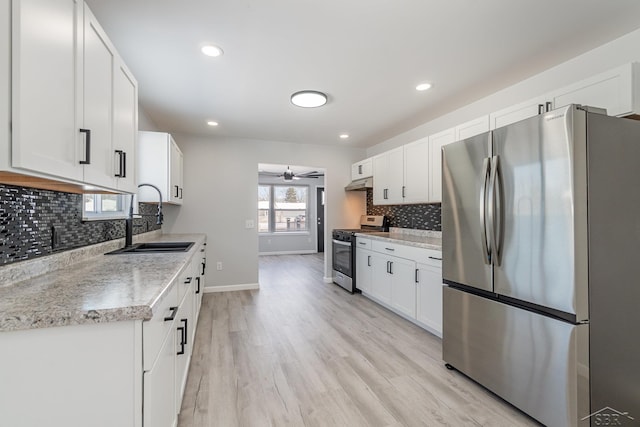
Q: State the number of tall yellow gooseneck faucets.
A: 0